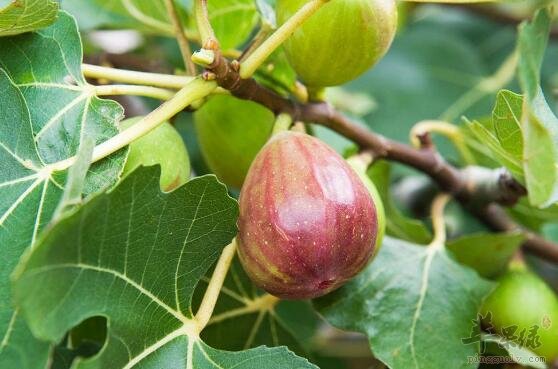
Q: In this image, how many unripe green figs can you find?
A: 5